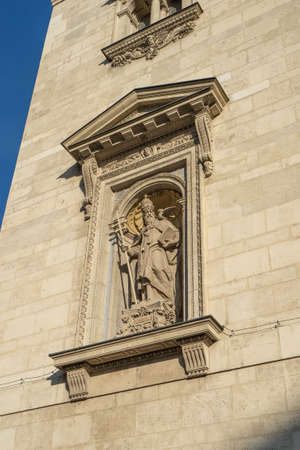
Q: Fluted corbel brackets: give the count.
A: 2